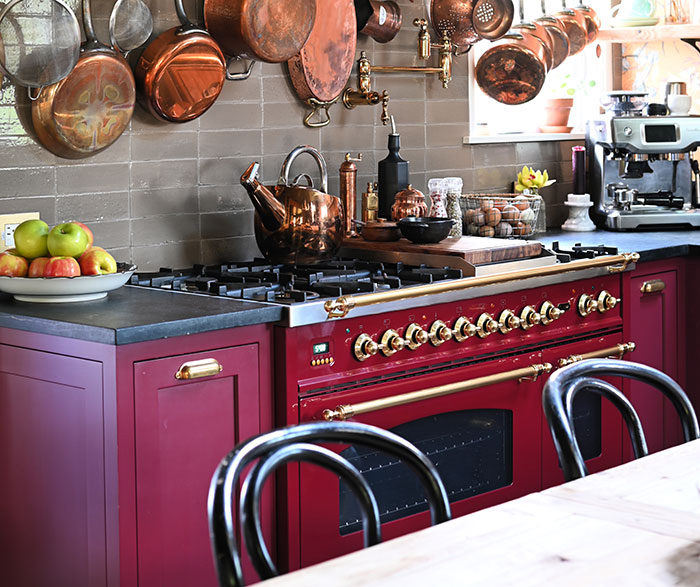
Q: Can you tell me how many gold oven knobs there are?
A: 11